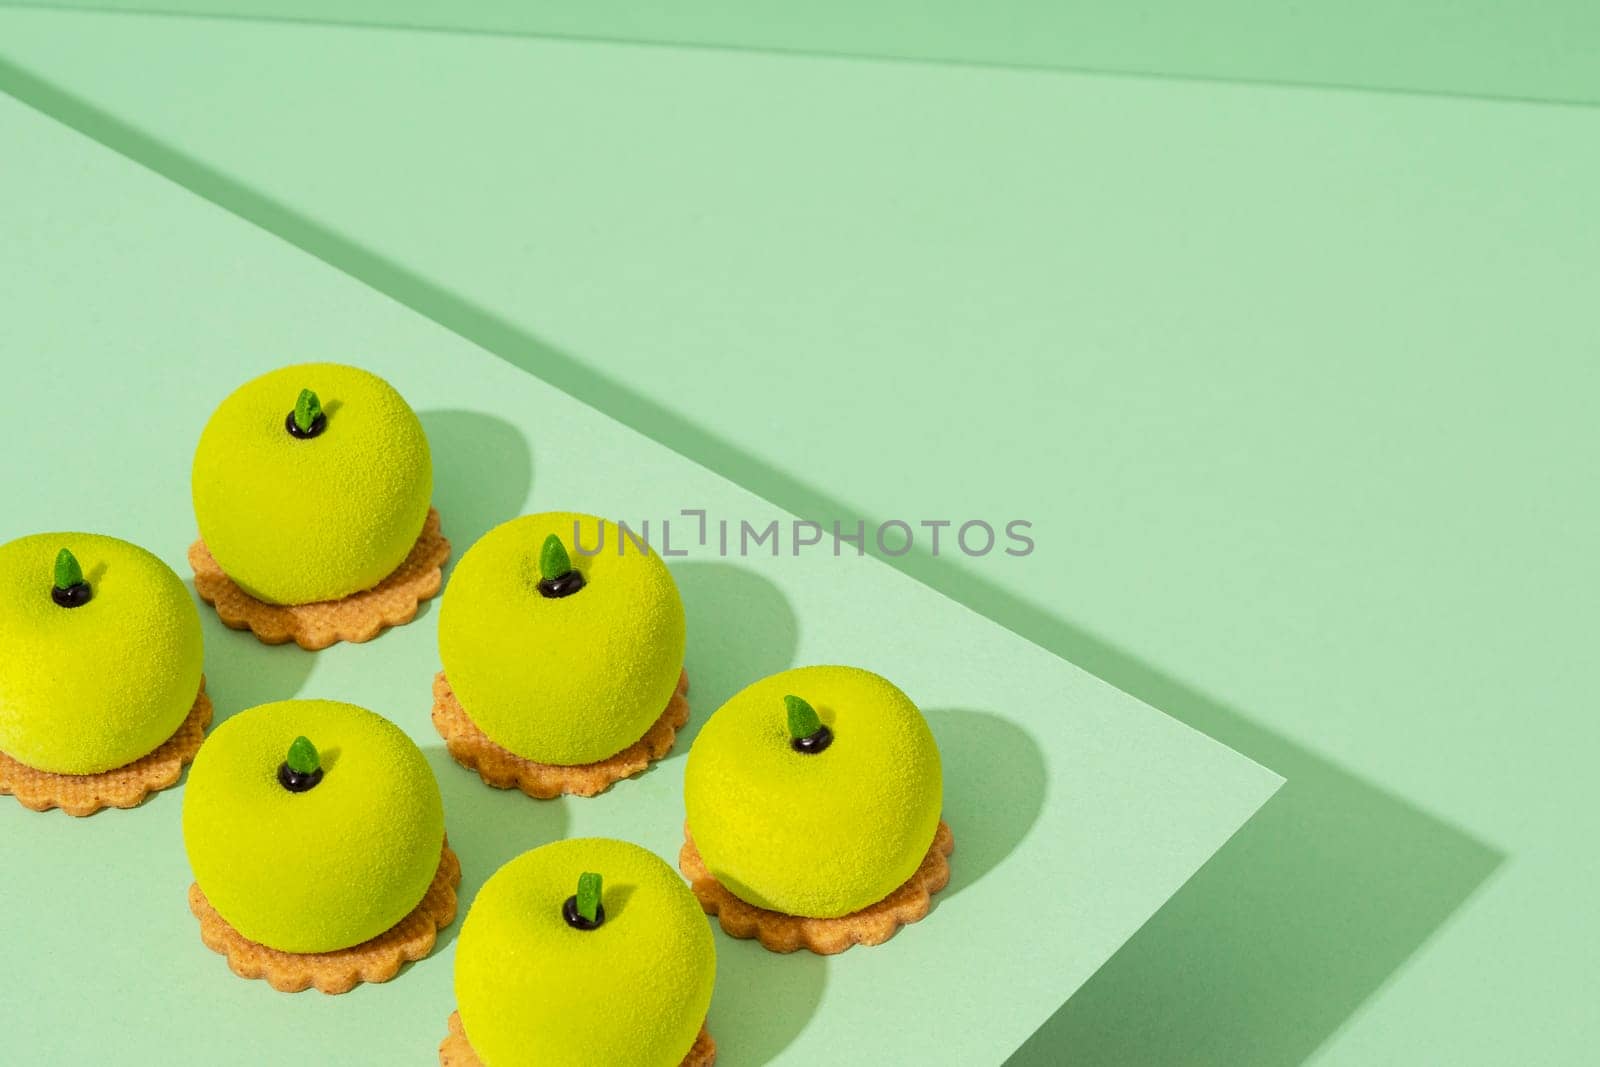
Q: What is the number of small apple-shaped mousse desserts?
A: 6